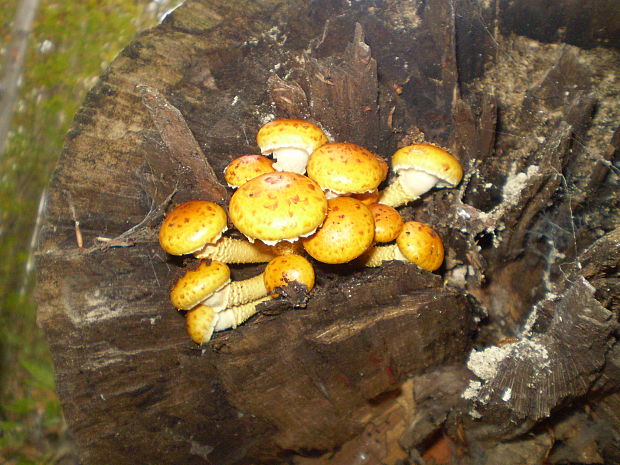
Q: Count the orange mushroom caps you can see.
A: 12